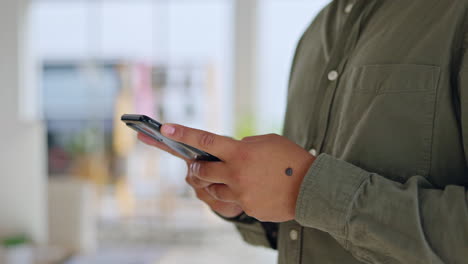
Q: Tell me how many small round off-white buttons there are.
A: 4